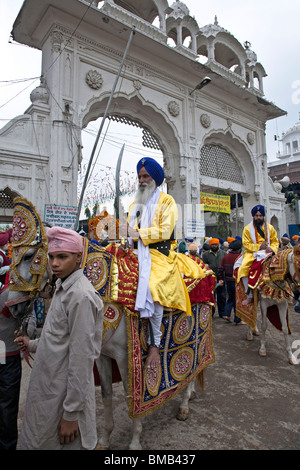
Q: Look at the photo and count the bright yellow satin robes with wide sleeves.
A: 2